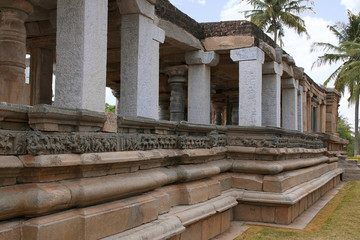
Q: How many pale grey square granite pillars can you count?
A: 7